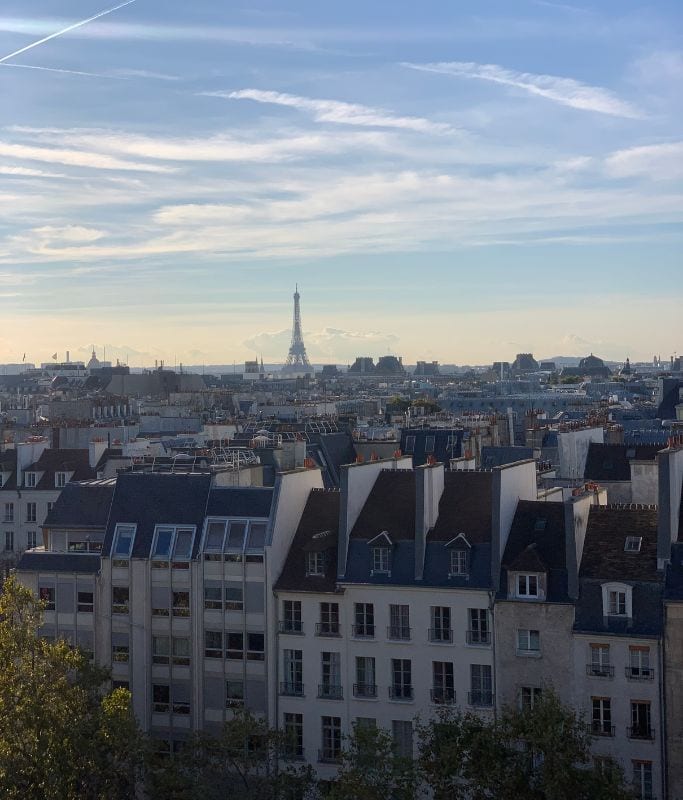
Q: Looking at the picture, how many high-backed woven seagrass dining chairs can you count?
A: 0